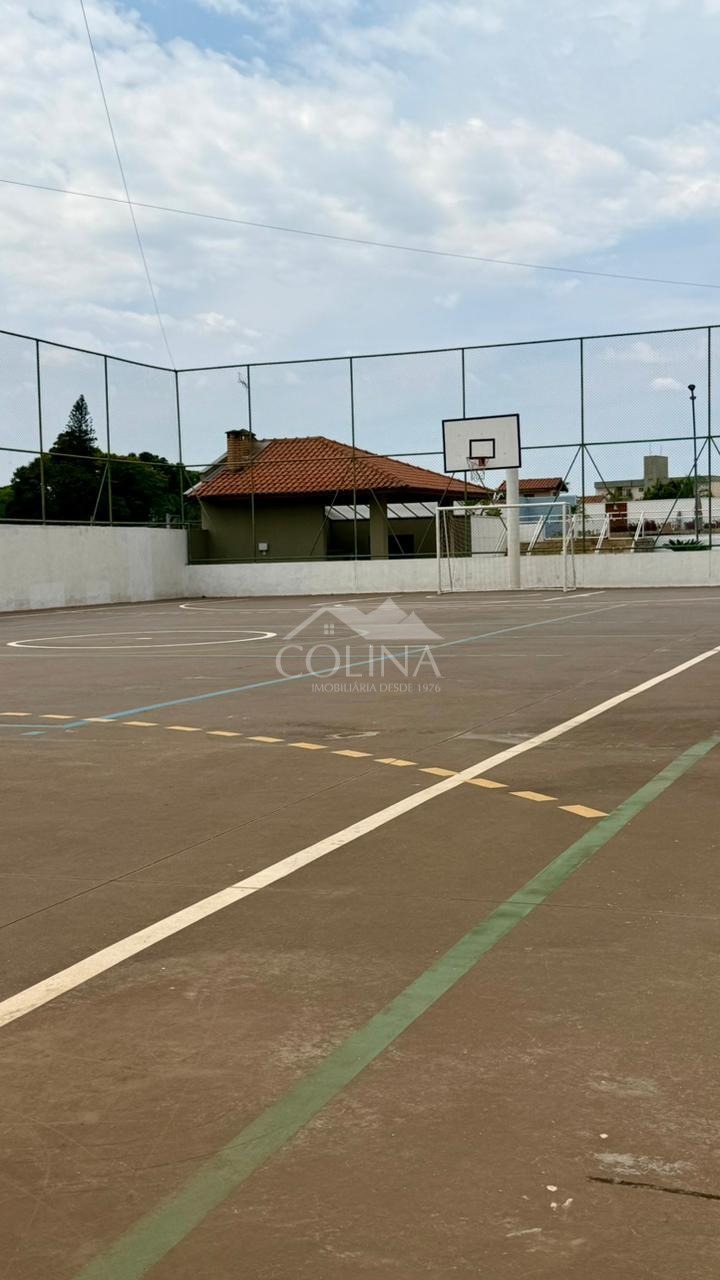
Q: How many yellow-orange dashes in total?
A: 14